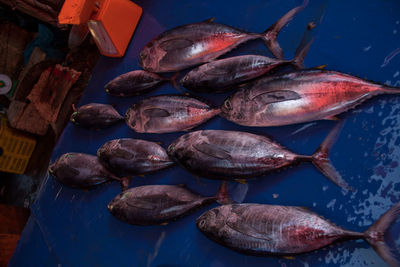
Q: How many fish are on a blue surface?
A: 11